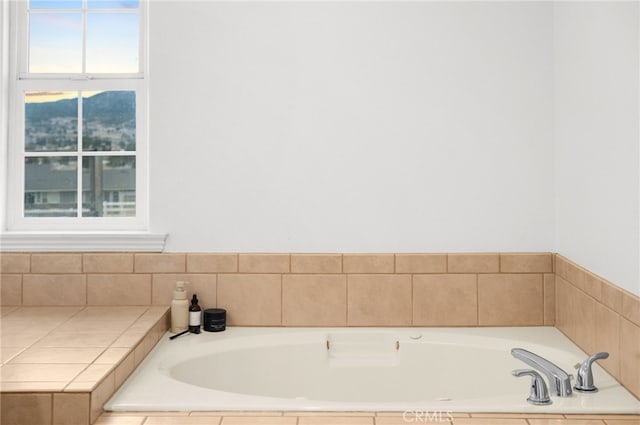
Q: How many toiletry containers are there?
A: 3